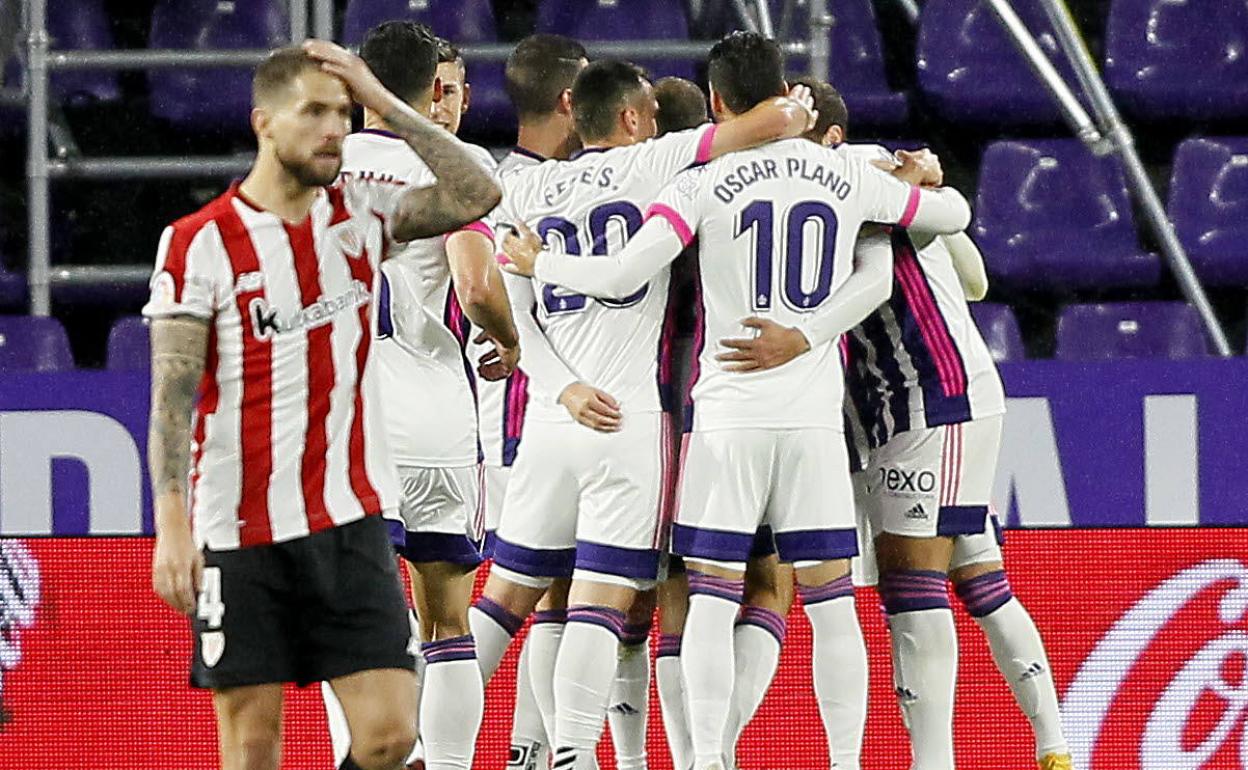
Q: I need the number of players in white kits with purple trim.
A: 7